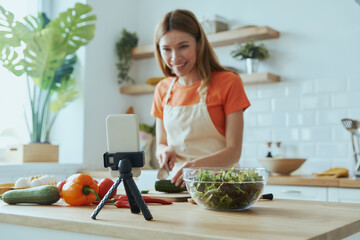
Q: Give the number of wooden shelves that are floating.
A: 2